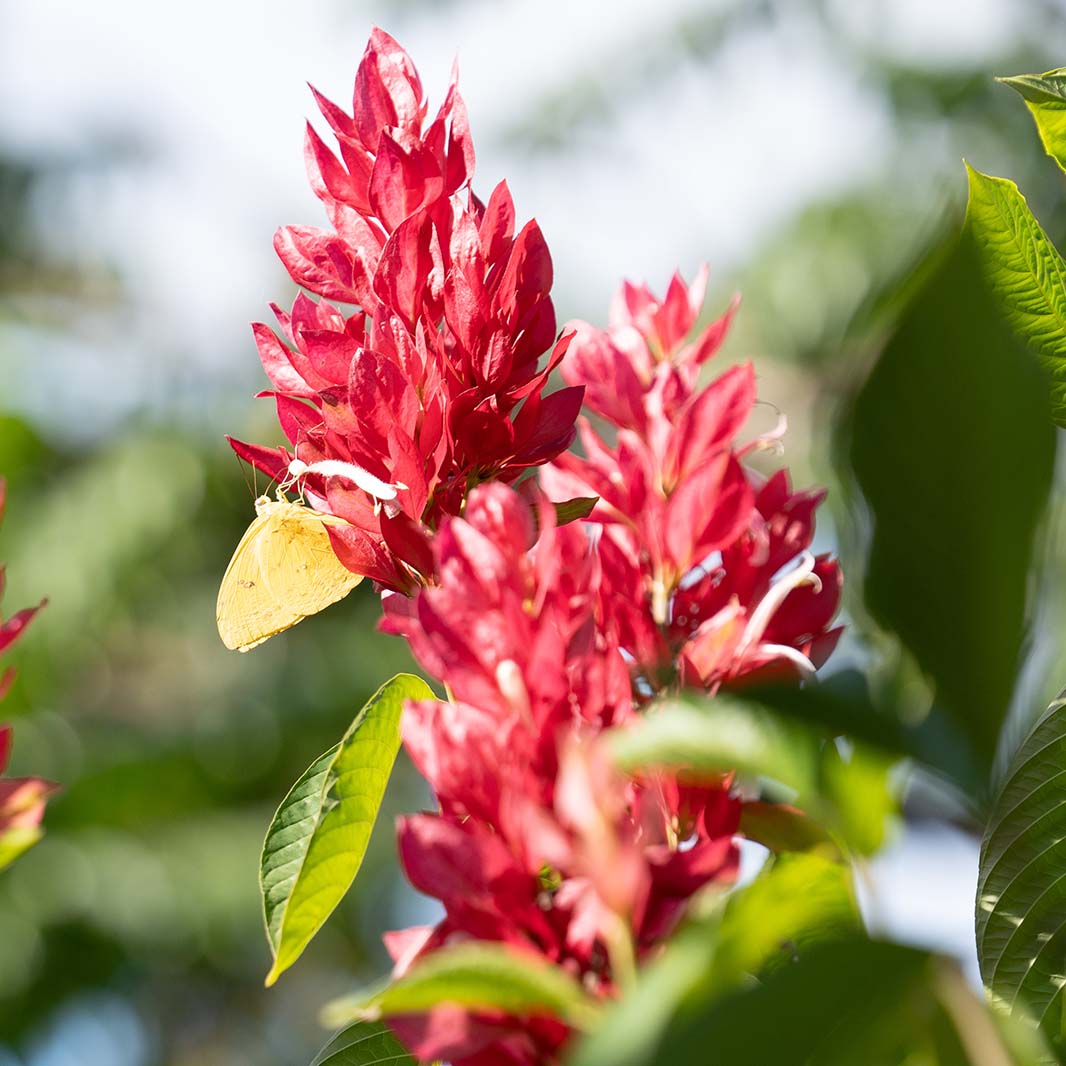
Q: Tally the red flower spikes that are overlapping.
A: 3